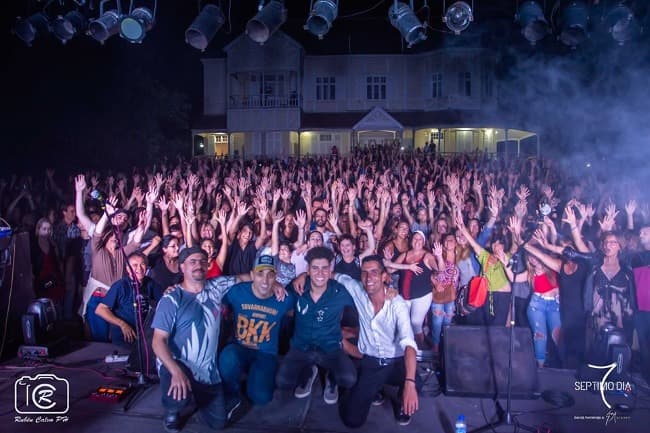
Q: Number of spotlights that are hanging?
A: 12